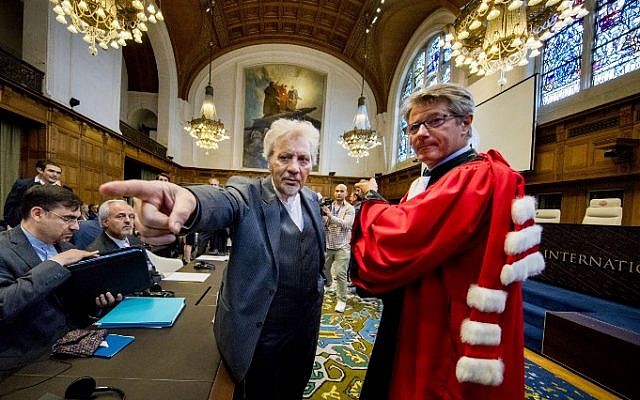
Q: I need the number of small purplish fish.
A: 0